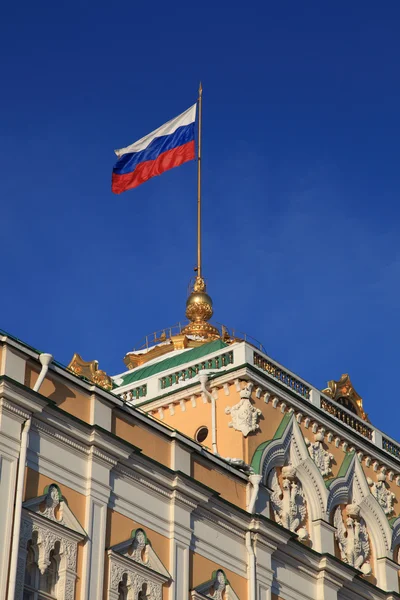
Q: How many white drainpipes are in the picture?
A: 3